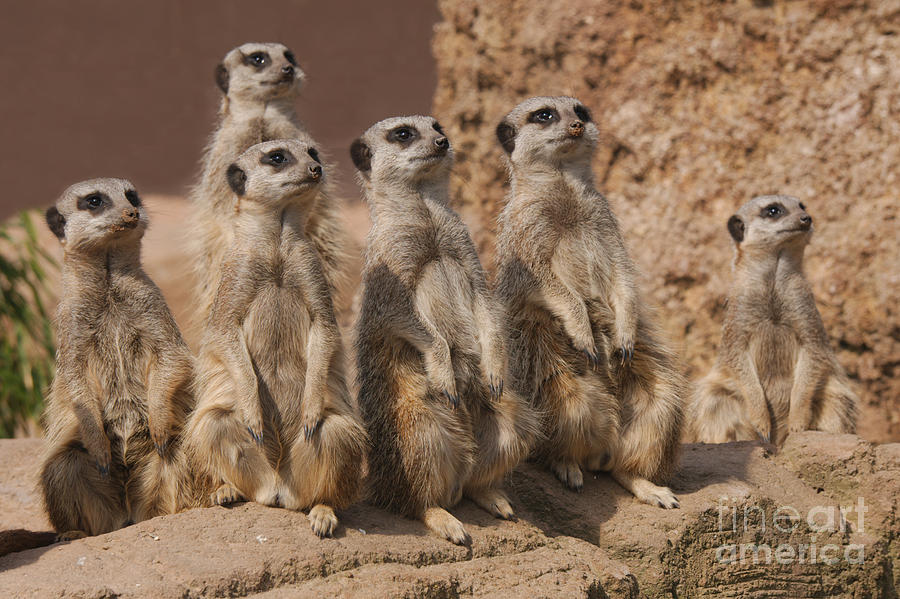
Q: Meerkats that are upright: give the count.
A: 6